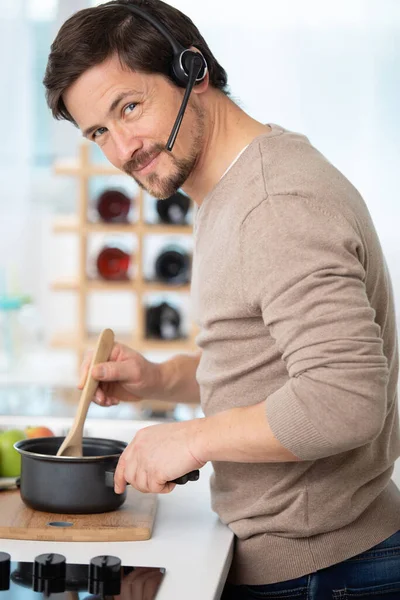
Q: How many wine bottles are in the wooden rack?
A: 5